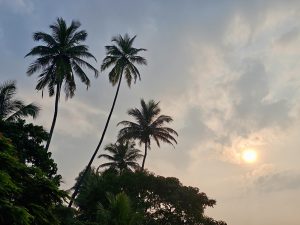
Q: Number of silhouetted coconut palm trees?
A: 5